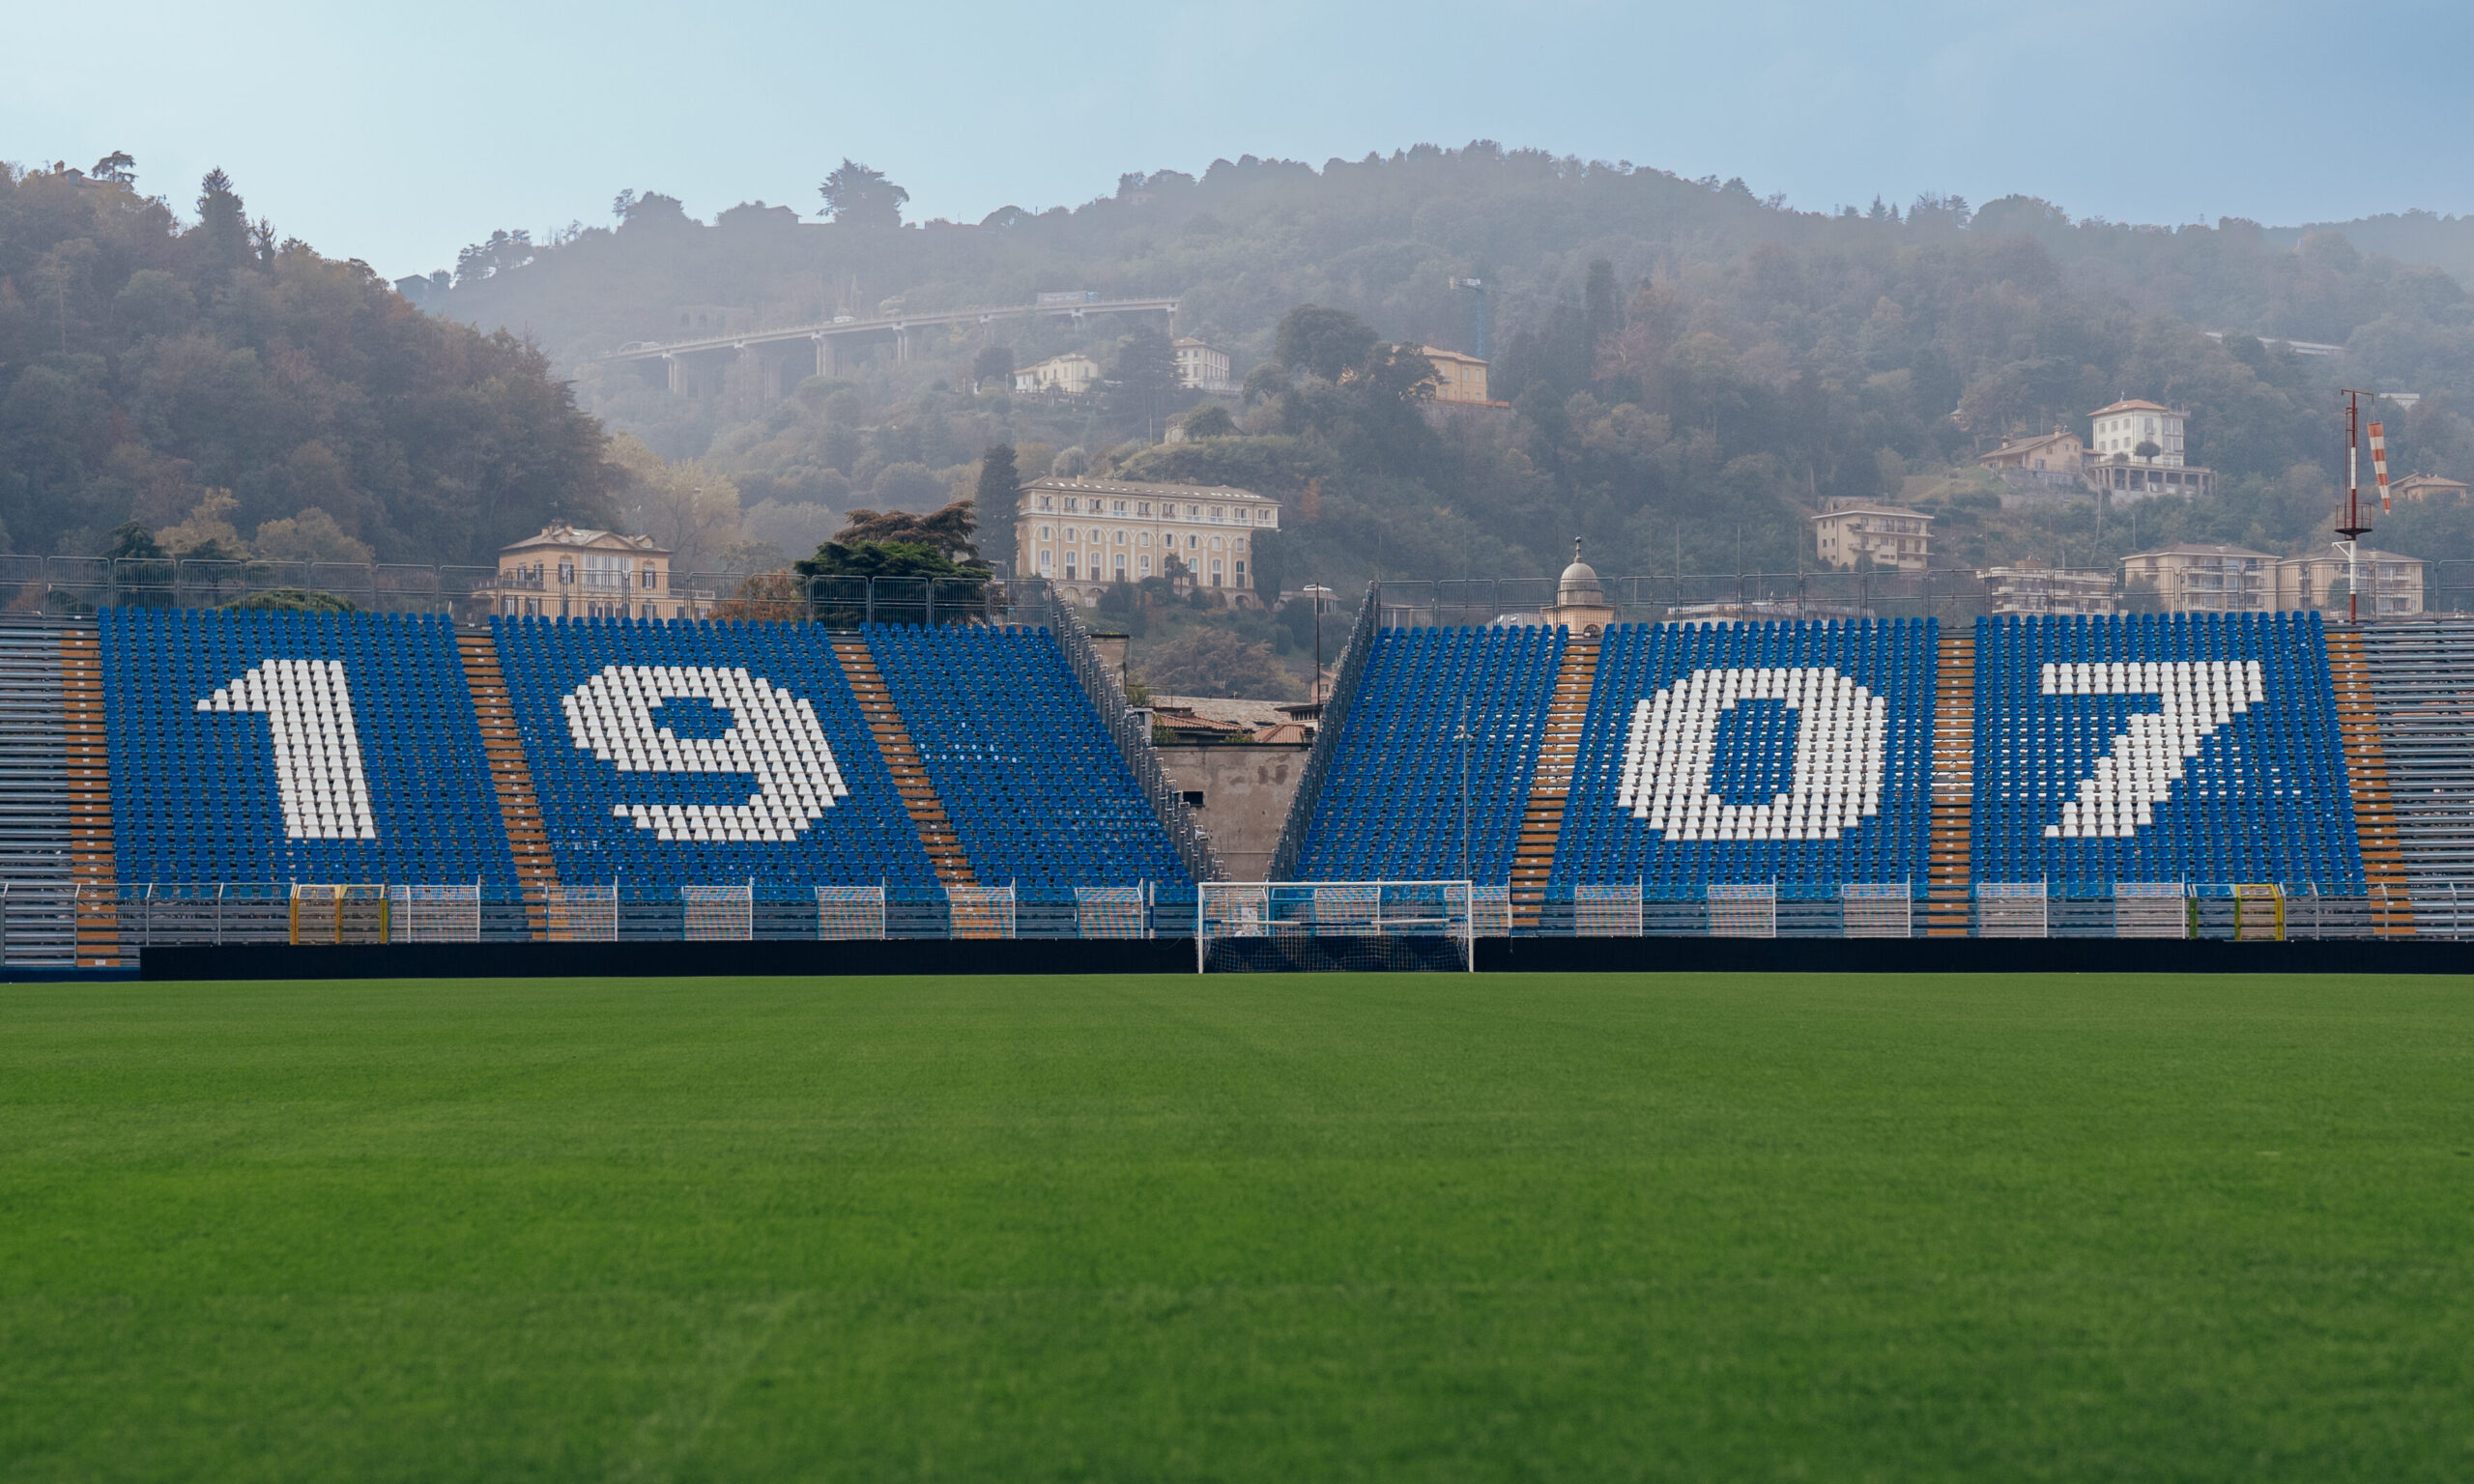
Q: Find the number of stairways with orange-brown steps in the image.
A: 6